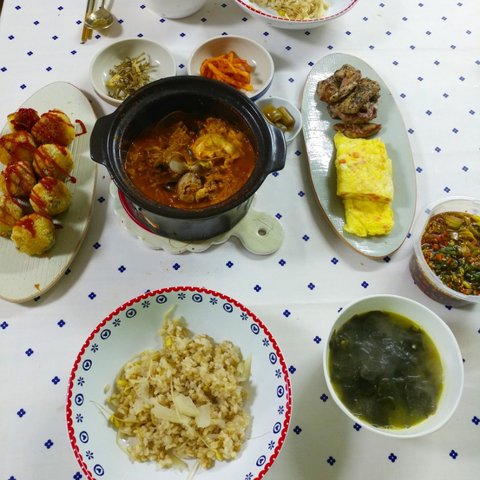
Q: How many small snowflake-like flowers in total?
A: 14